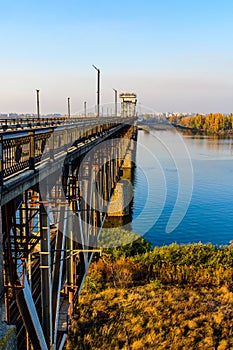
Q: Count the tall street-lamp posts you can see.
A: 5